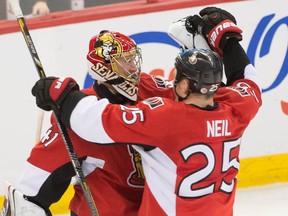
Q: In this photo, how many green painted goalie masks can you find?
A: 0